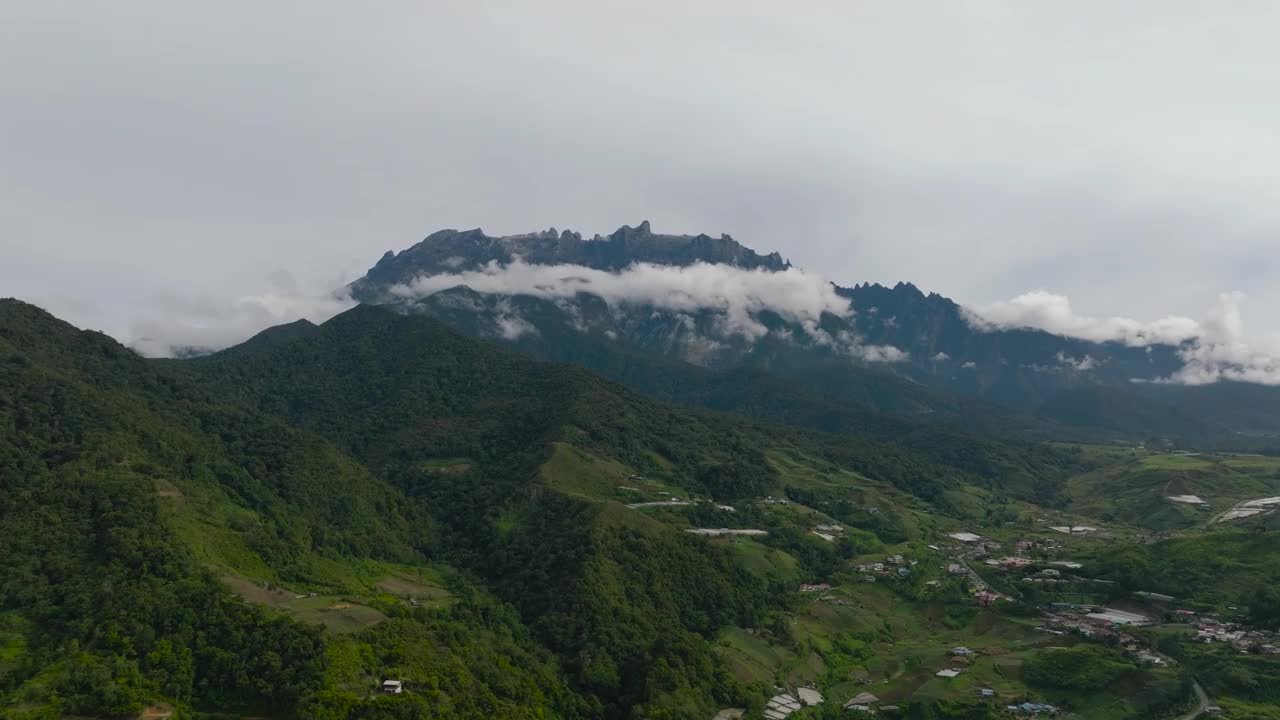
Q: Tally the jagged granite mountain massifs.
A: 1